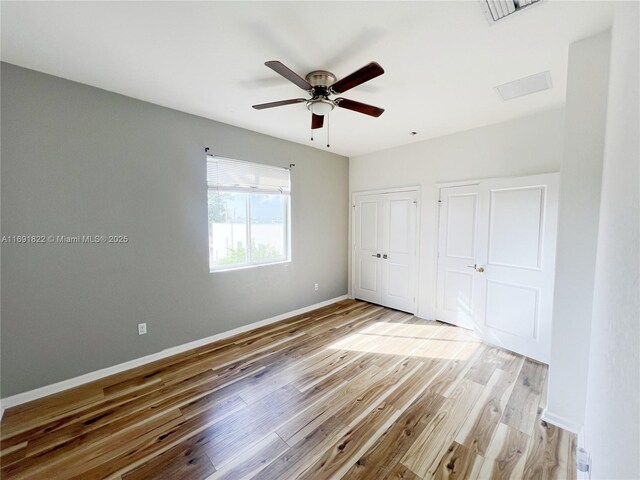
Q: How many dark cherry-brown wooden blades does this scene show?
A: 5